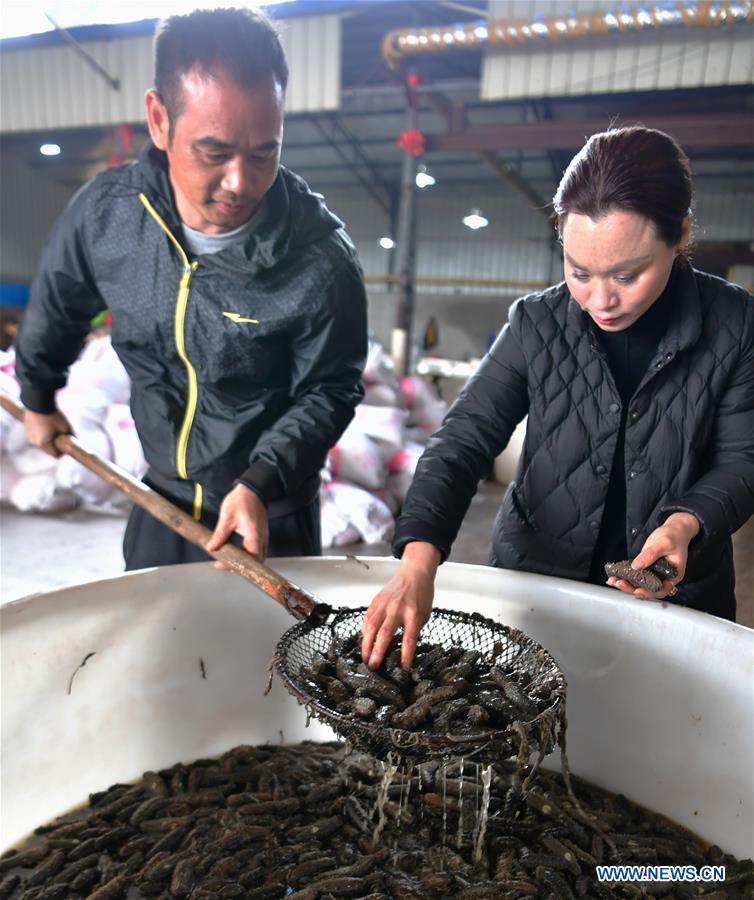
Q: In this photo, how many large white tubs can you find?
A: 1